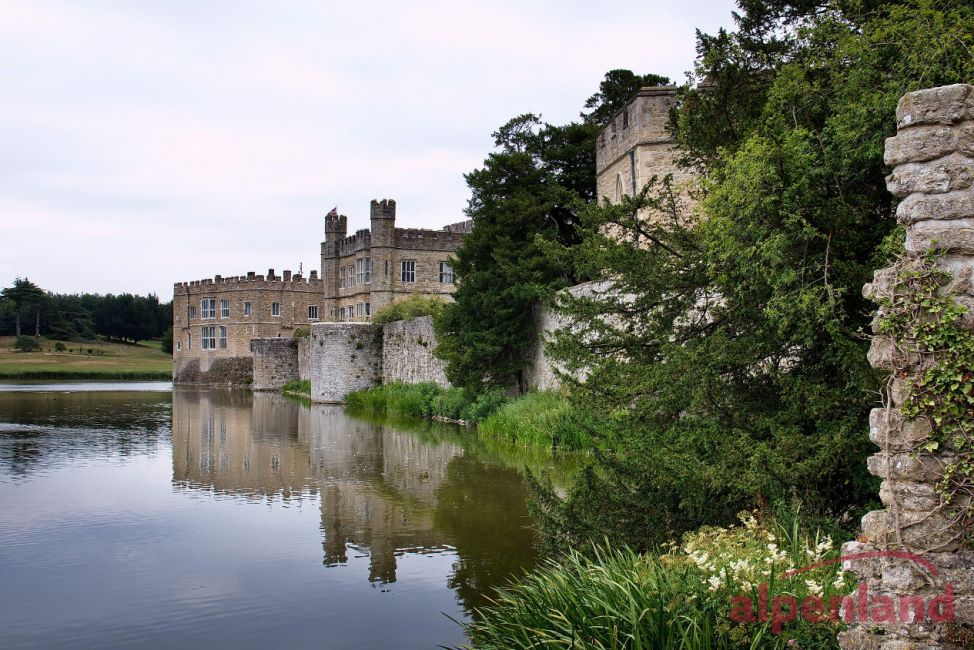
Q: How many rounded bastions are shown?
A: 2